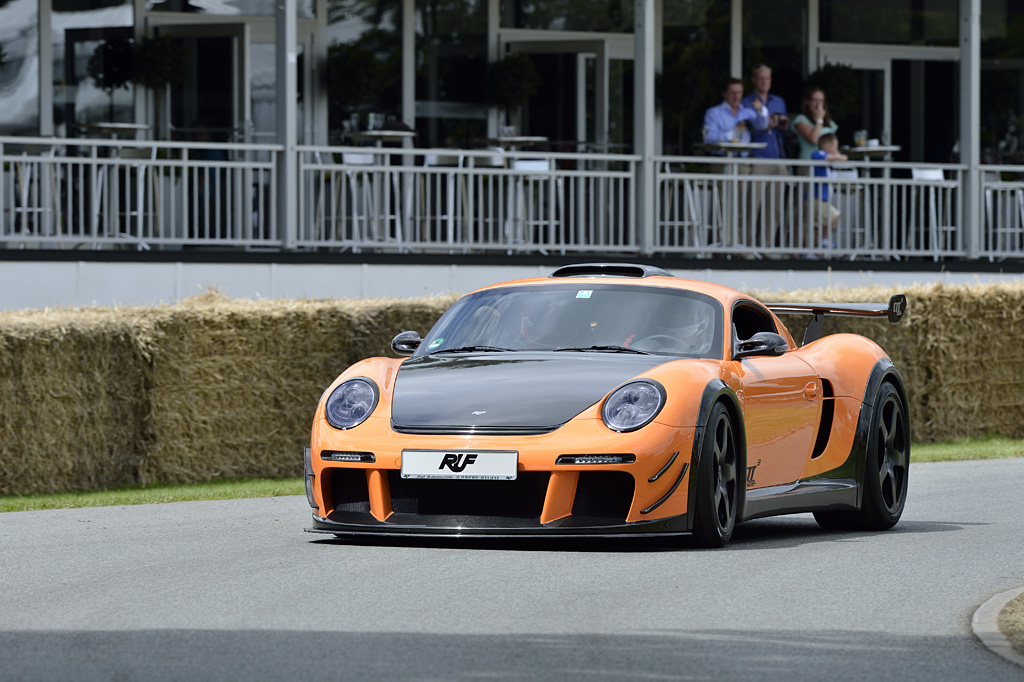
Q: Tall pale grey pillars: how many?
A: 3